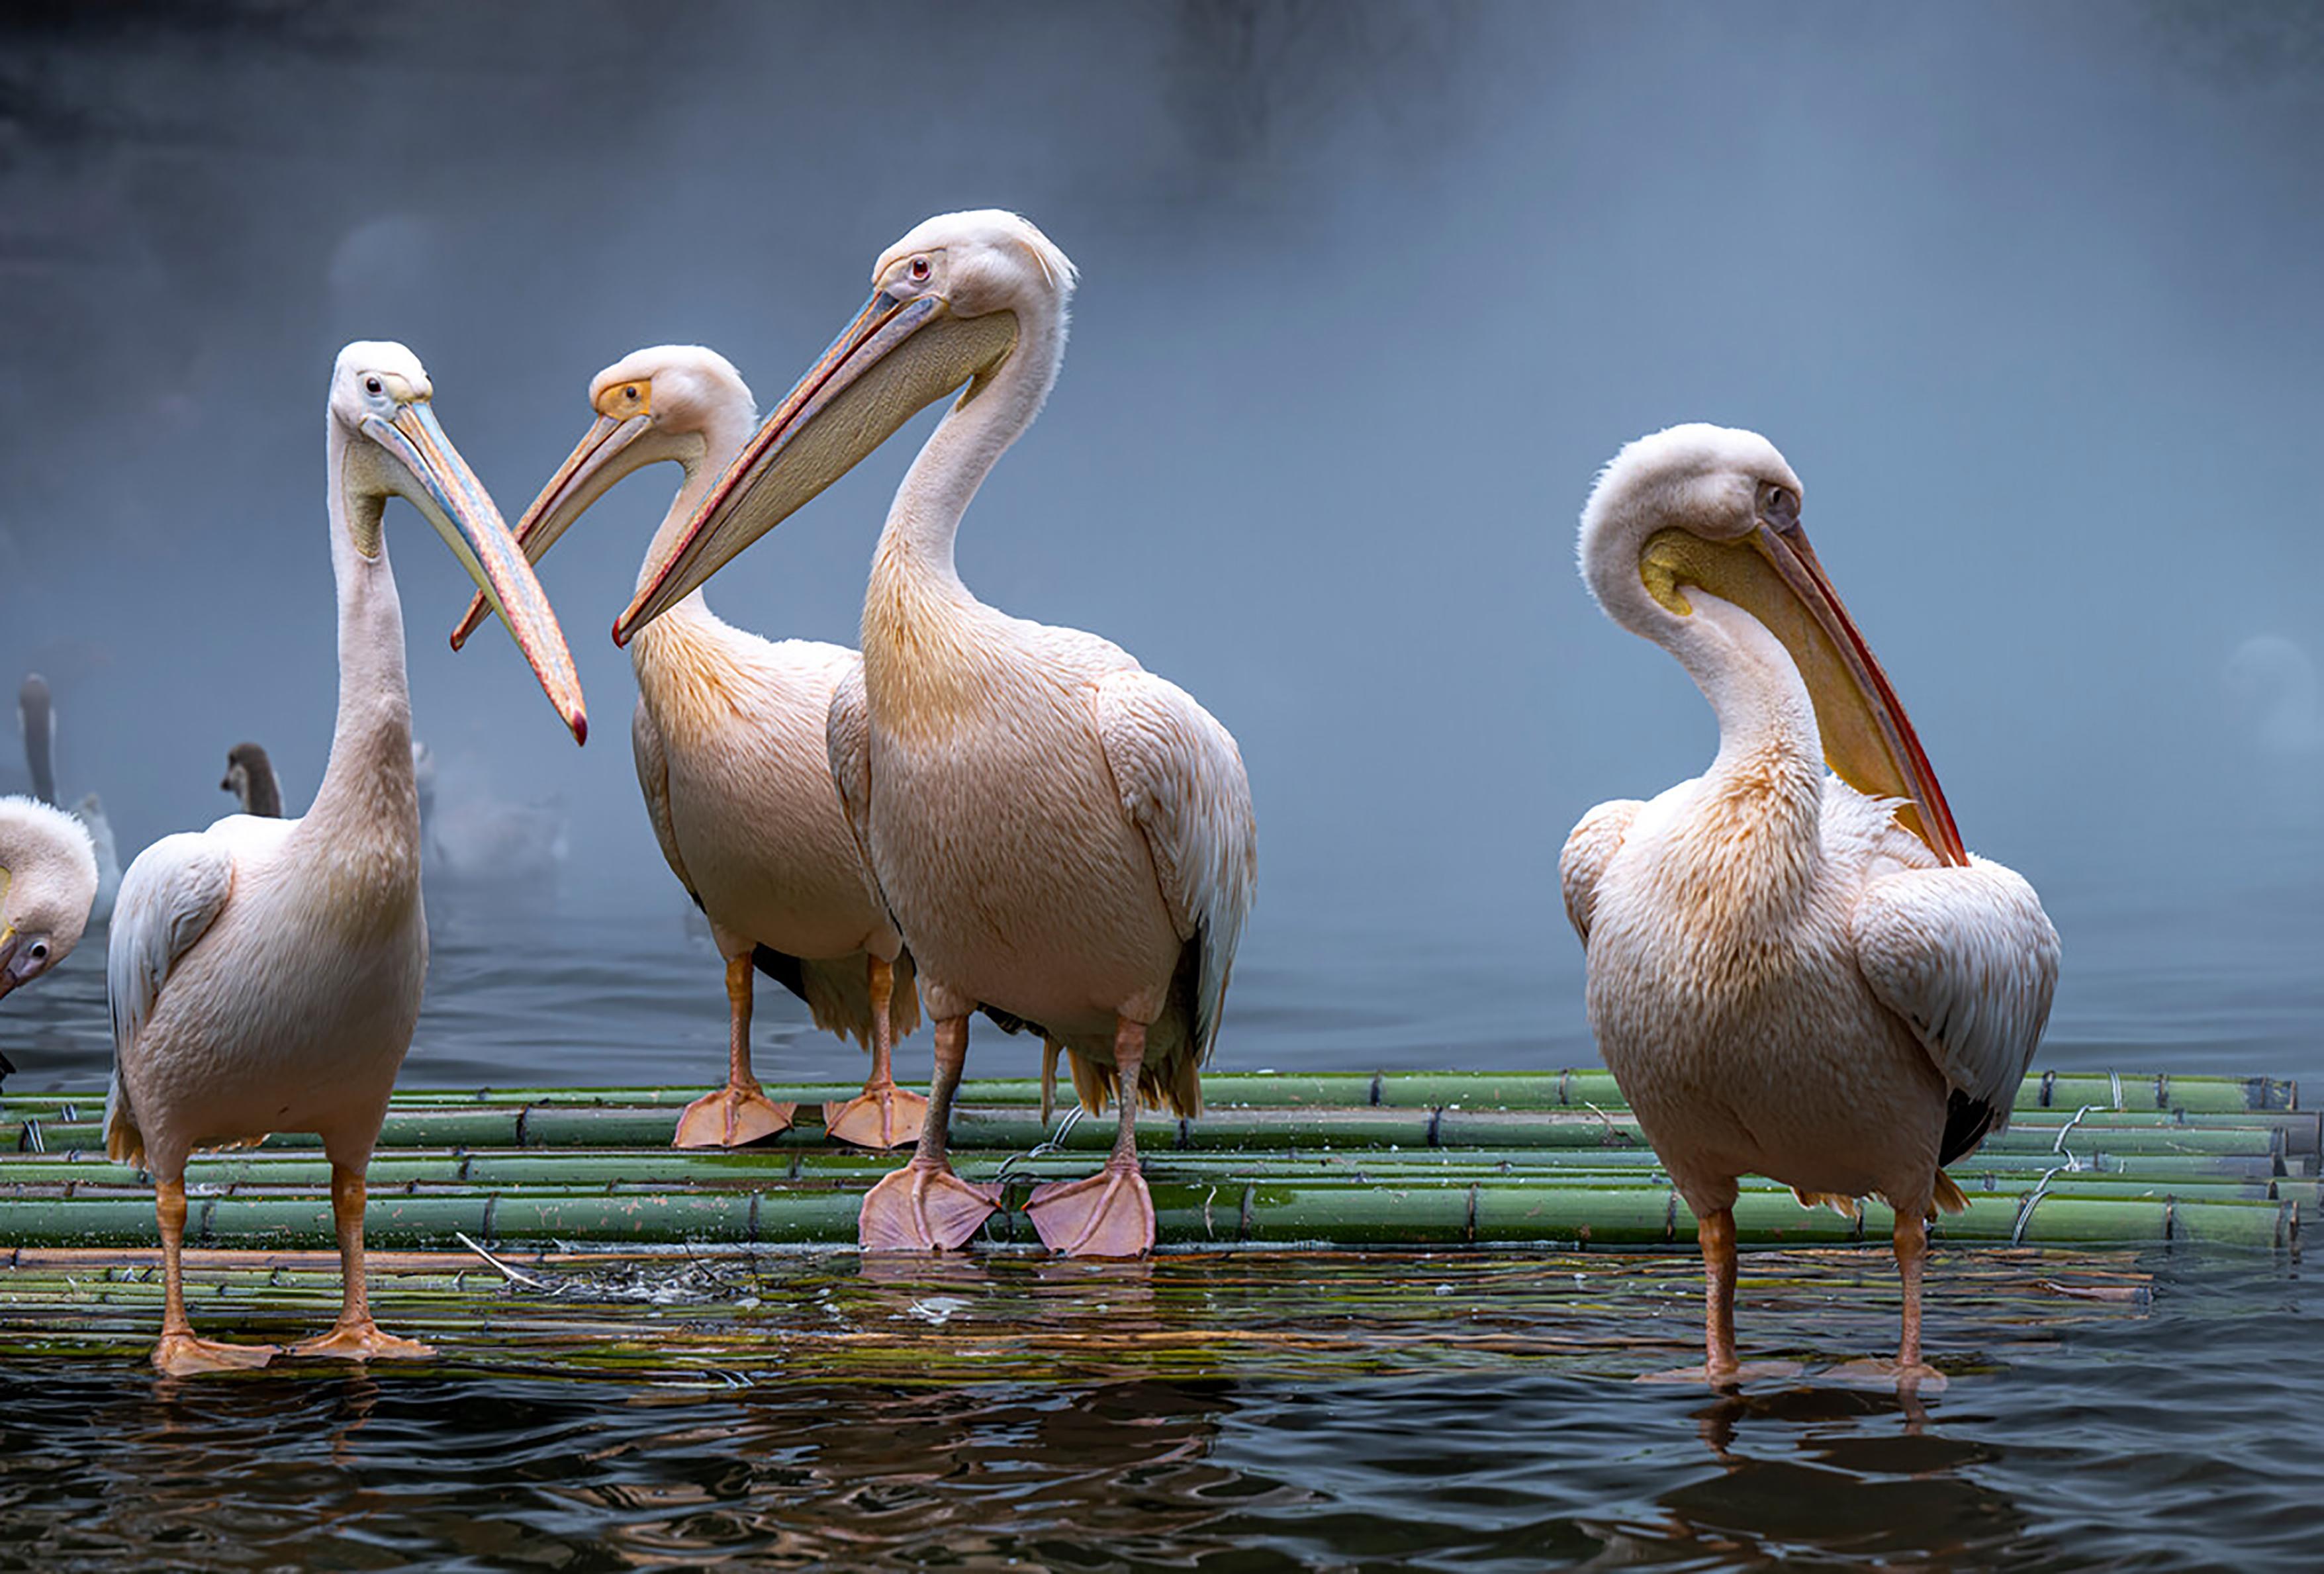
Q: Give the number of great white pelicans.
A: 5